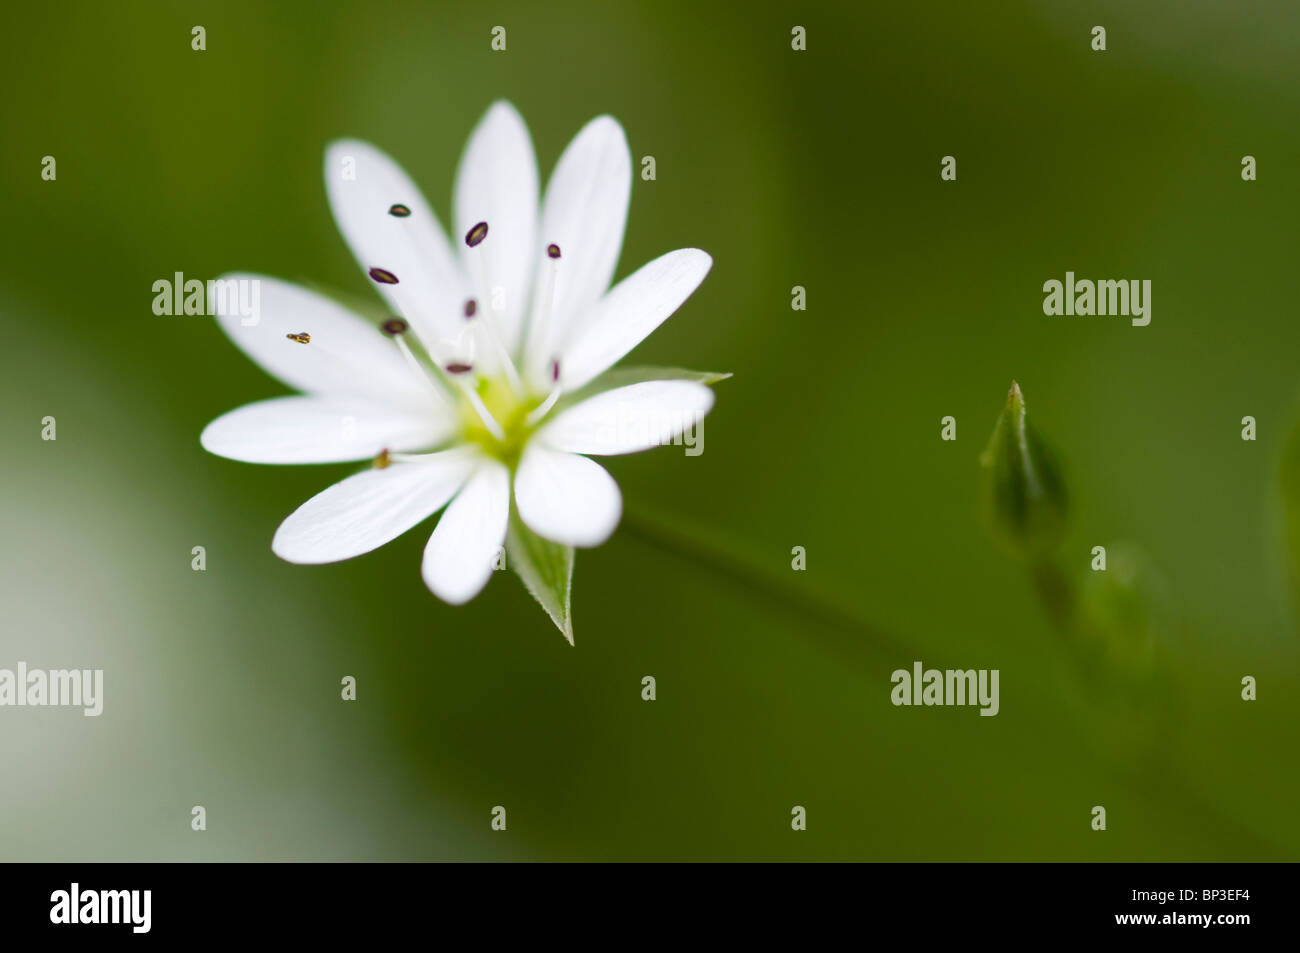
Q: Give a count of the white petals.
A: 10